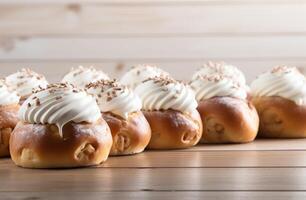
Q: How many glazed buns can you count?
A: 10